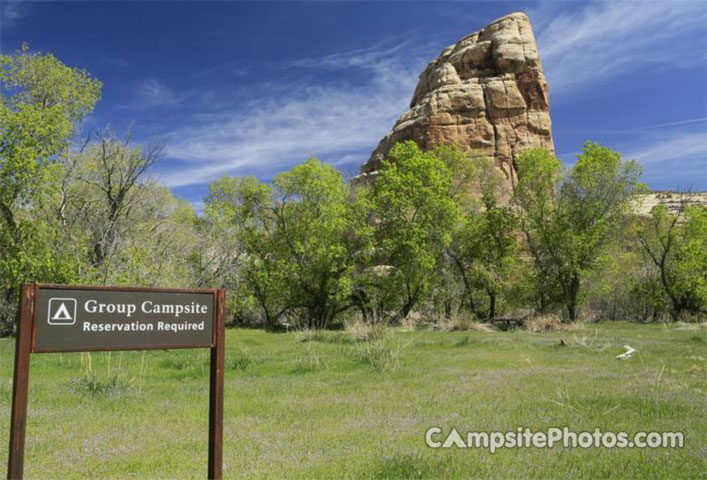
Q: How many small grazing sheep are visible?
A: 0